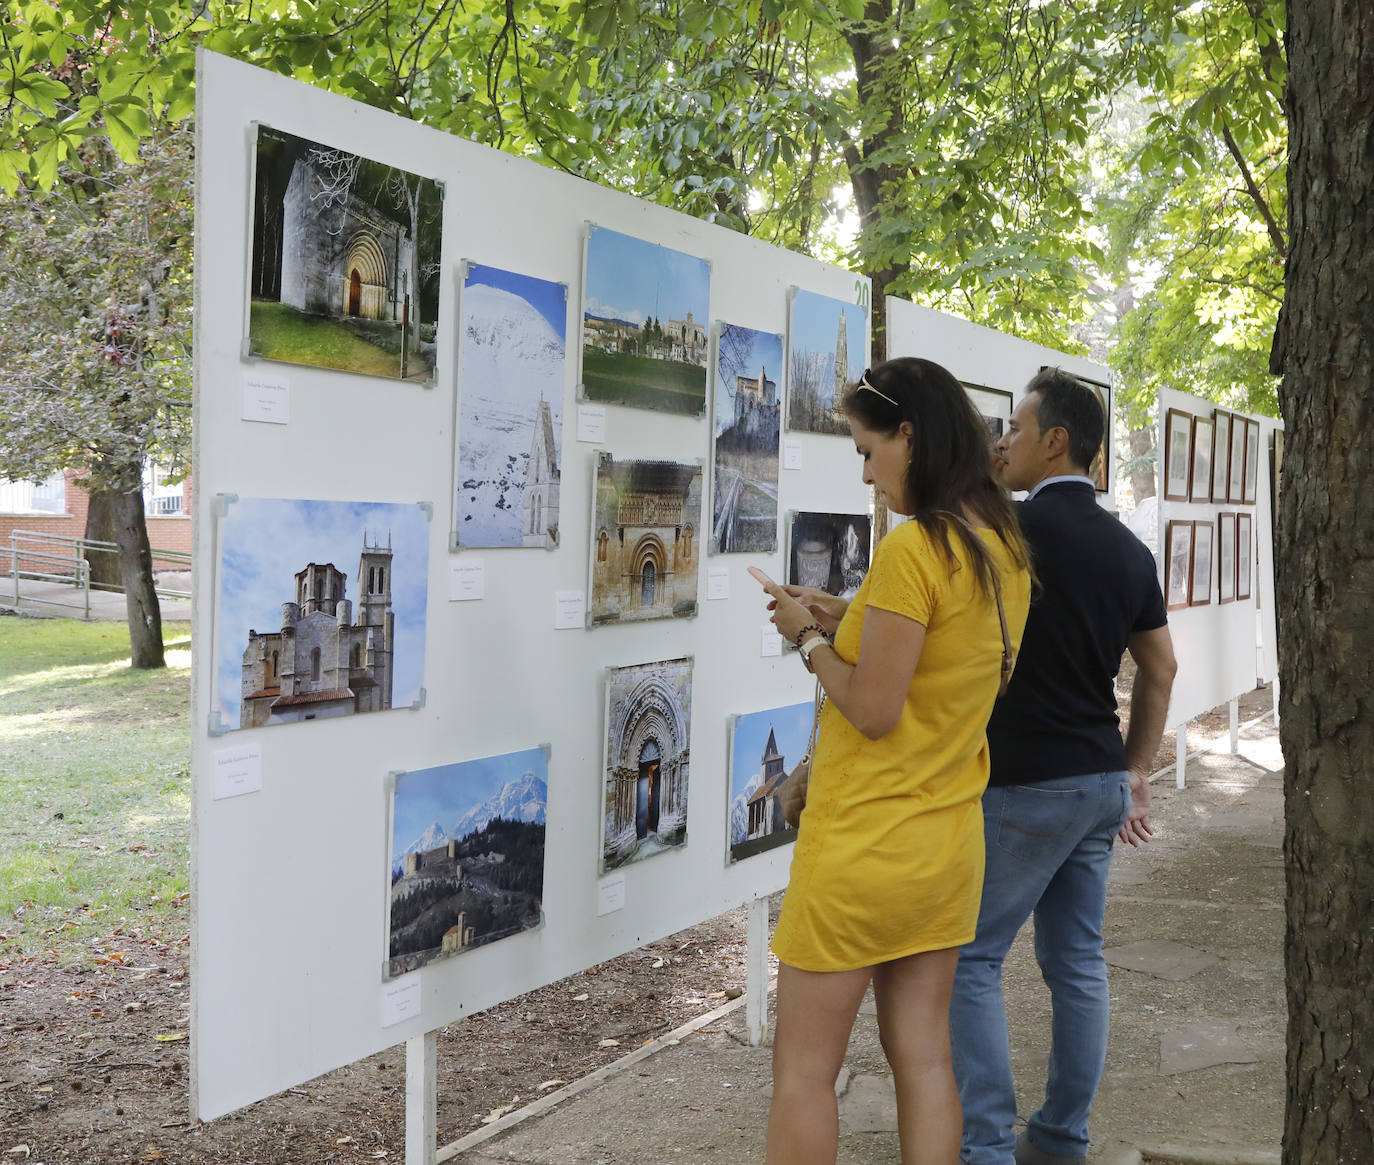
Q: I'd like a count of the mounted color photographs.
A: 11